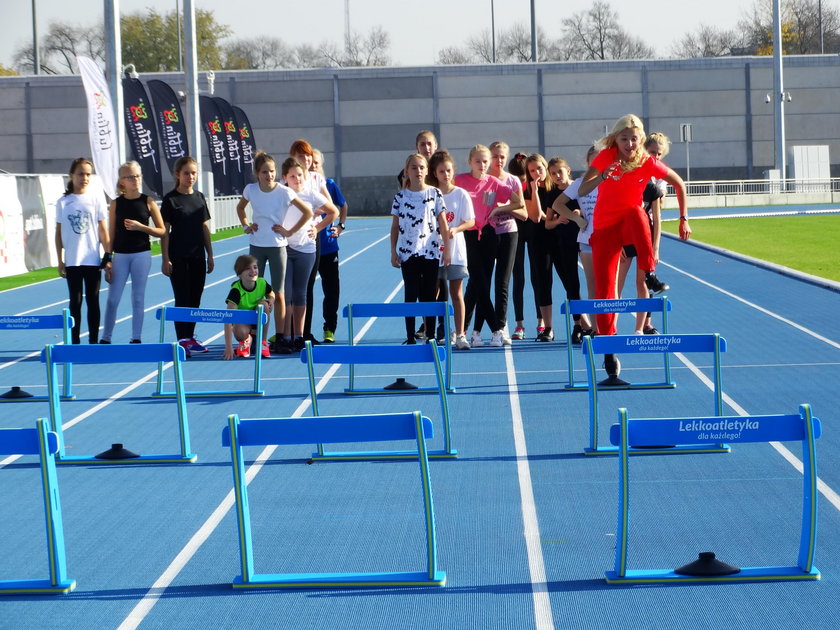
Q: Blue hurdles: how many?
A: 10